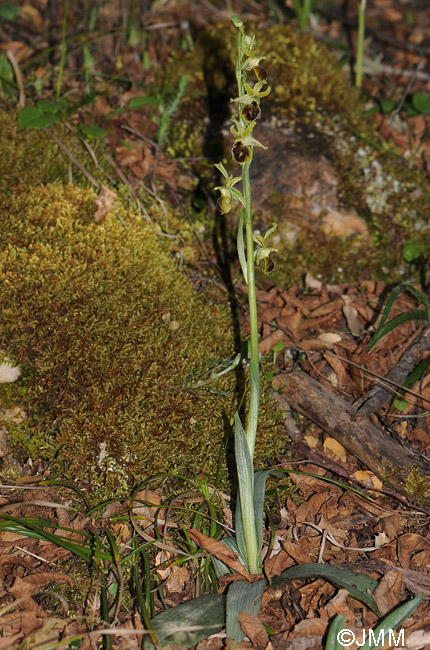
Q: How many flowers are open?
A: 5